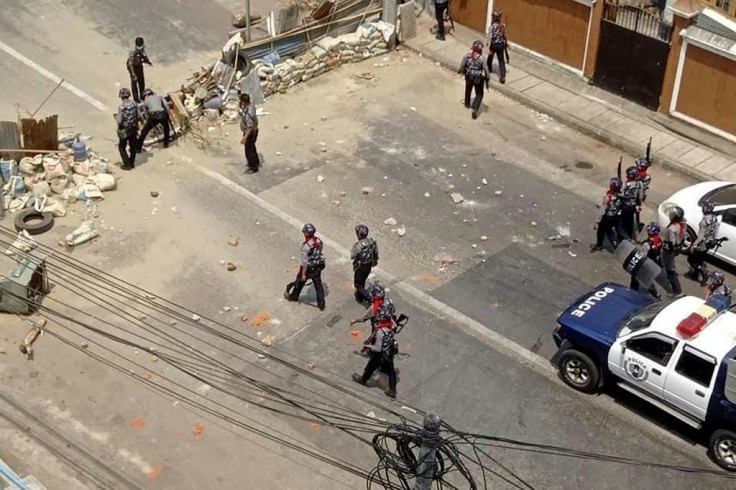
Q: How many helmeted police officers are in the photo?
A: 15